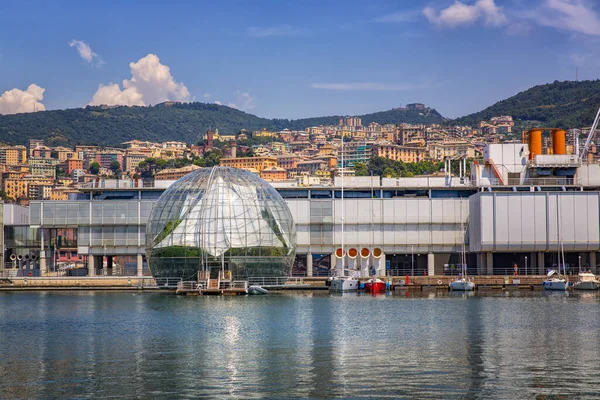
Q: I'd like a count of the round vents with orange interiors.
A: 4